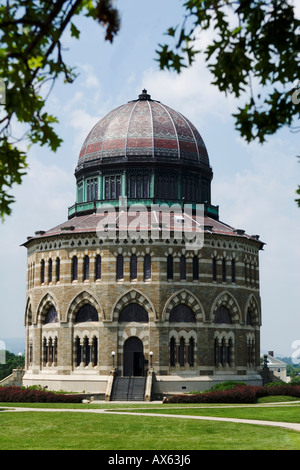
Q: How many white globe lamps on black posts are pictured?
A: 3